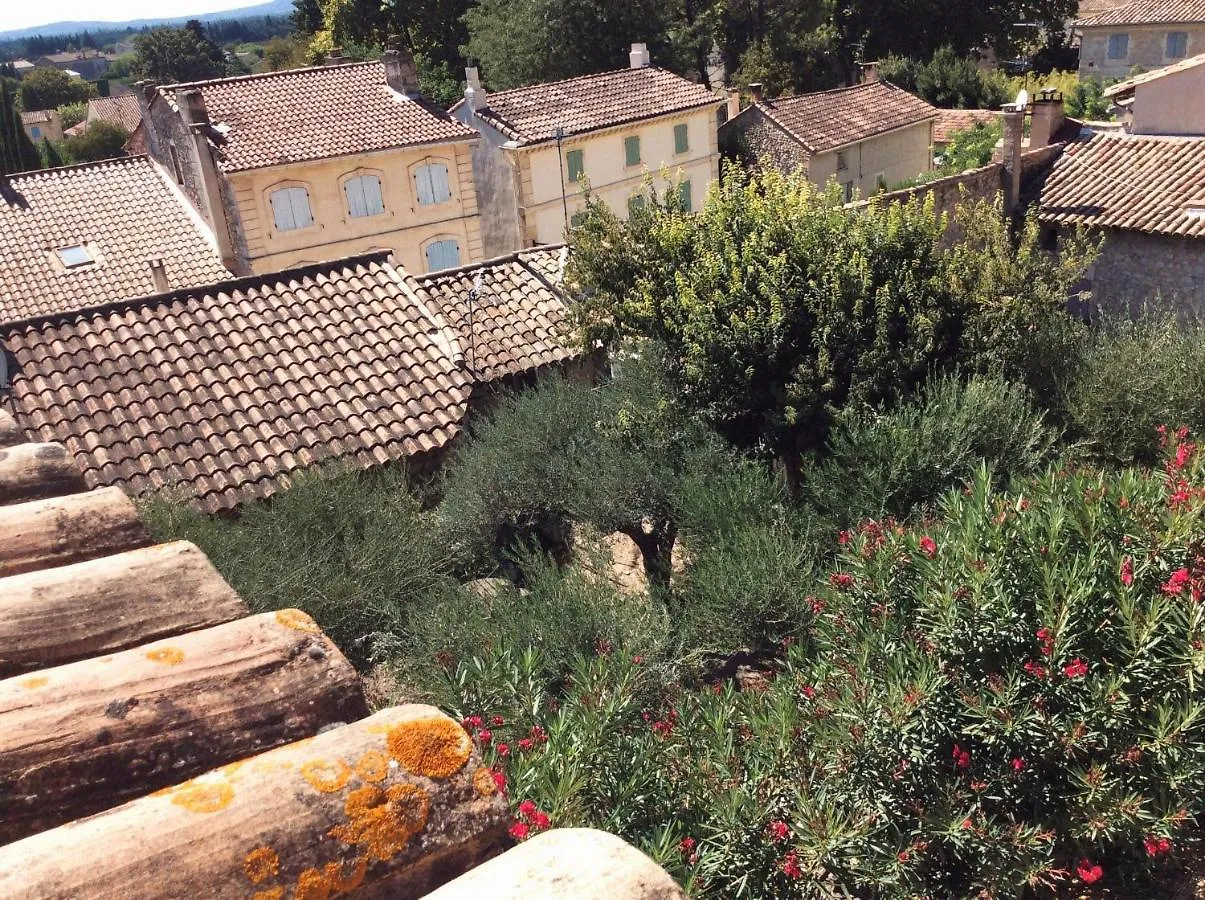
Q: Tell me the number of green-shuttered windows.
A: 6